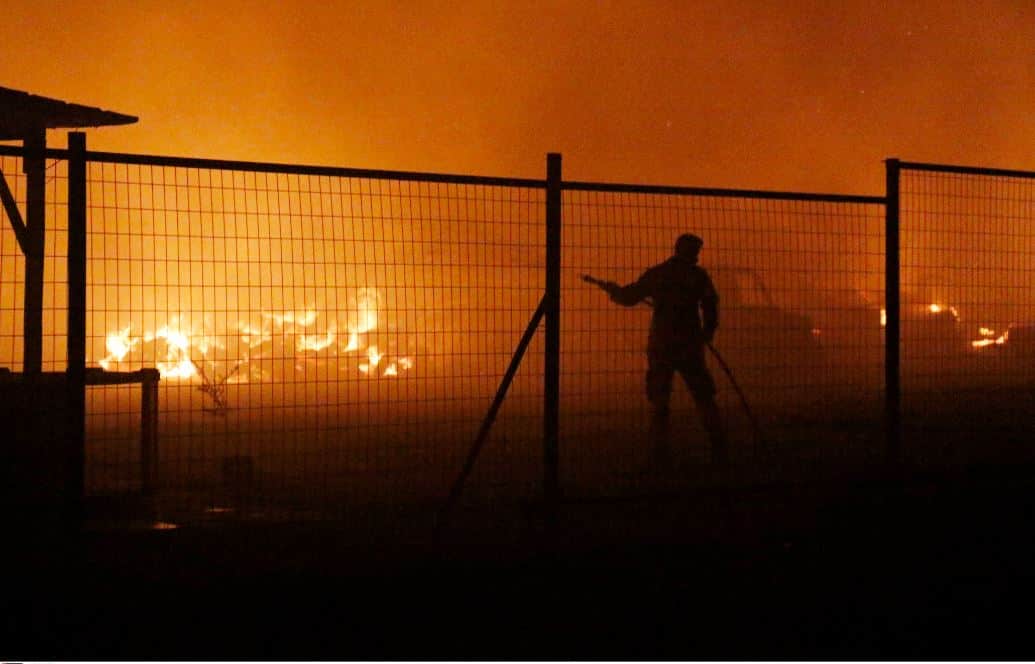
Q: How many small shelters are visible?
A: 1